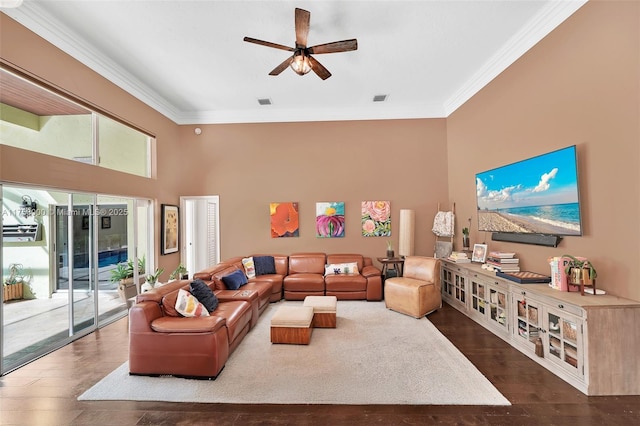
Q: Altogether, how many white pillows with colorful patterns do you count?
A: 3